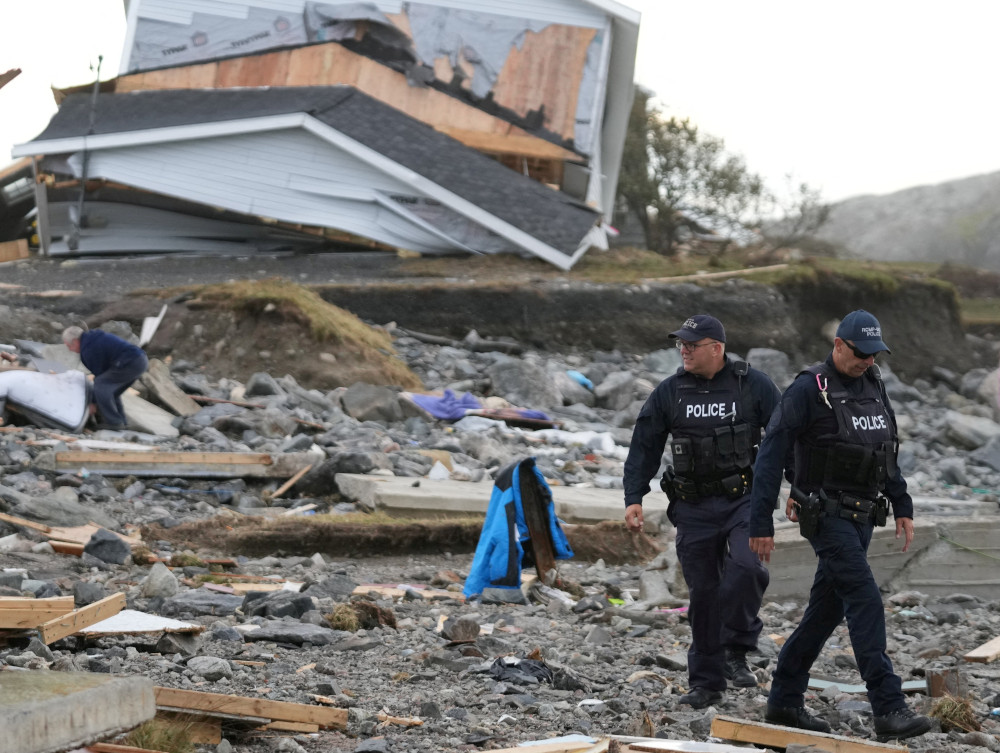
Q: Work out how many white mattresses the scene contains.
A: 1